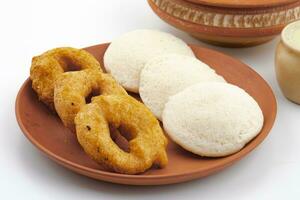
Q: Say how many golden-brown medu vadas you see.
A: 3